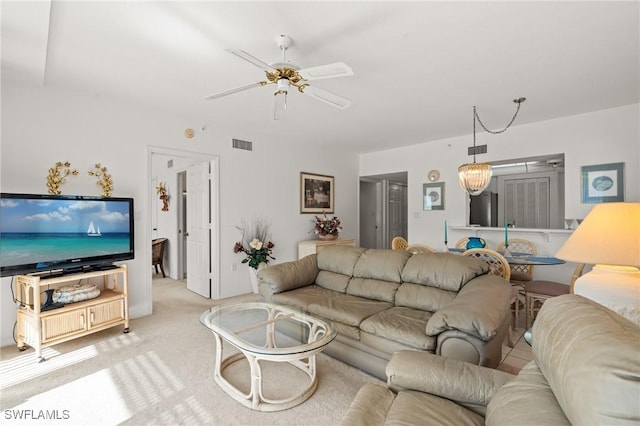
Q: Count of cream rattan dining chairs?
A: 6